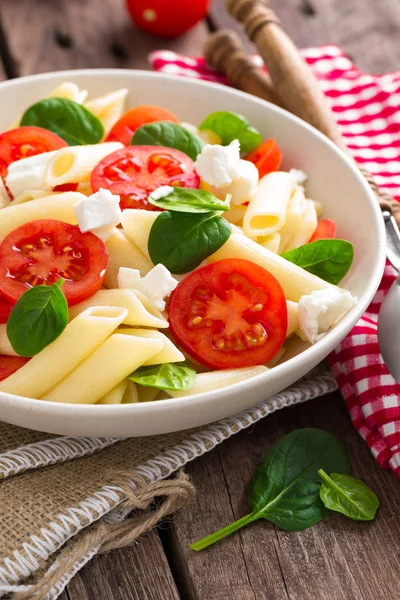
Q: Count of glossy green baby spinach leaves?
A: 10